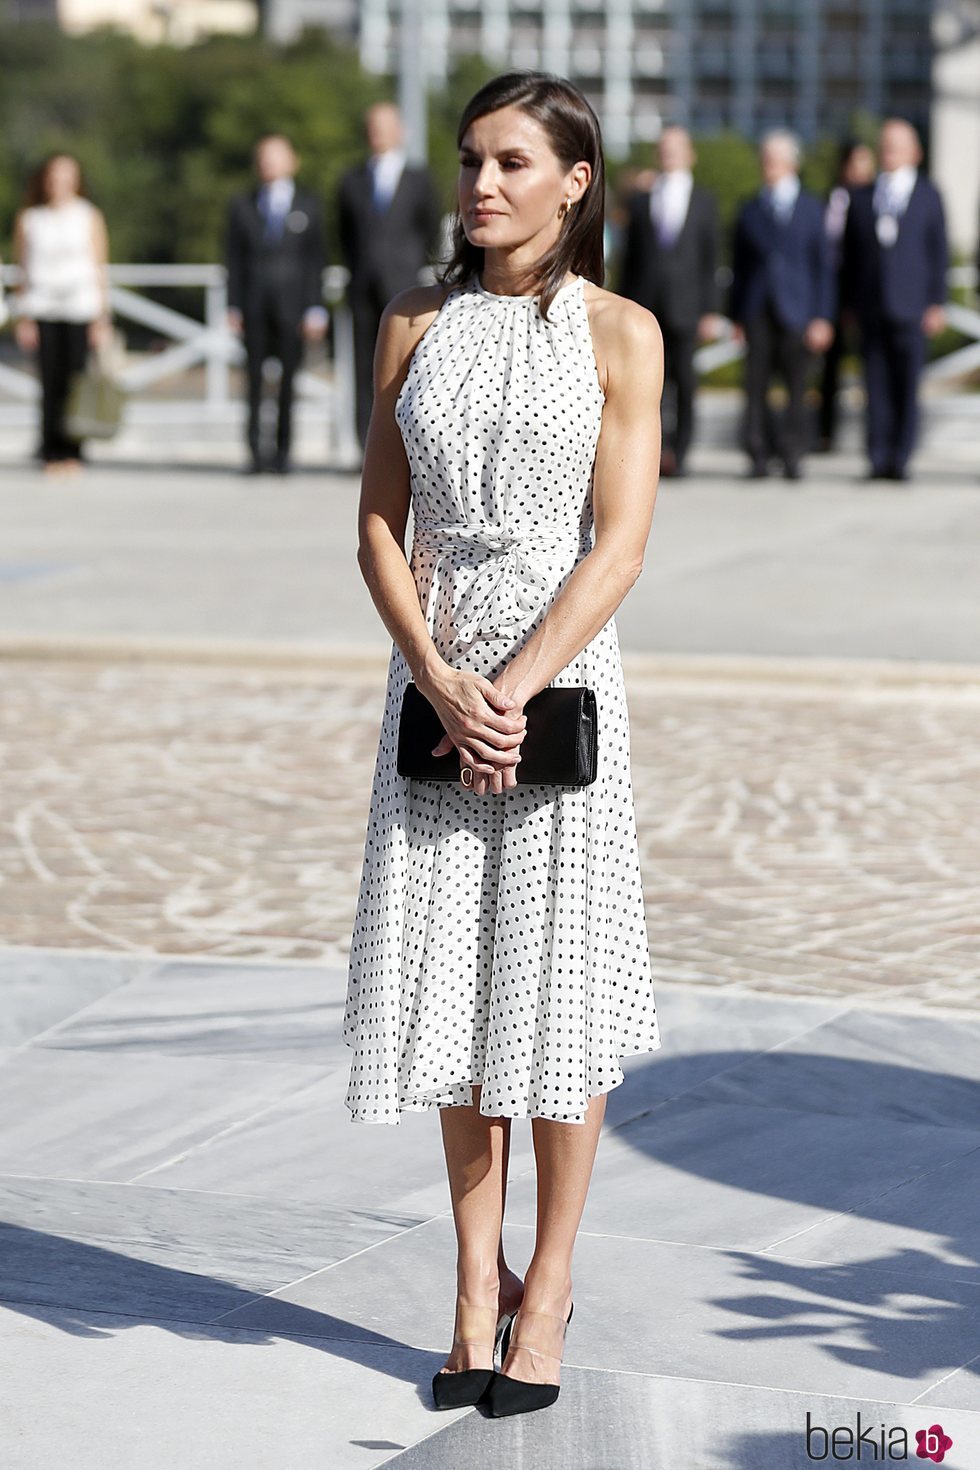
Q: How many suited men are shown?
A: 5